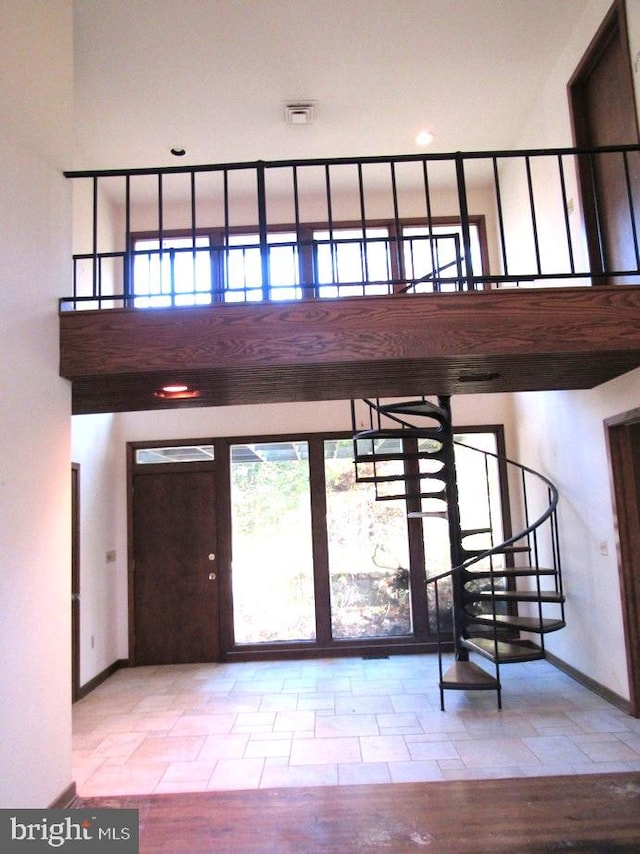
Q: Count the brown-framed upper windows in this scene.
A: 4